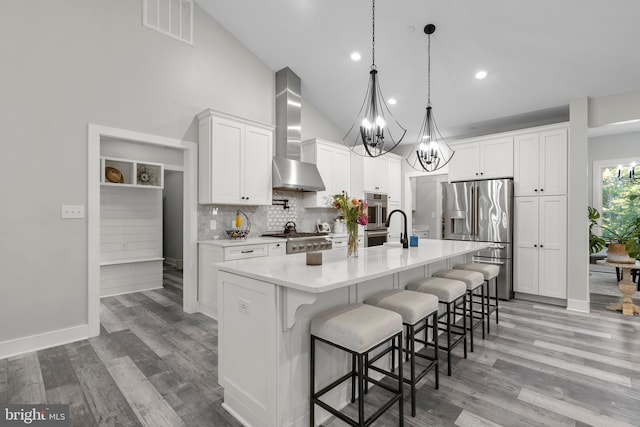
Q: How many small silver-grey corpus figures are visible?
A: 0